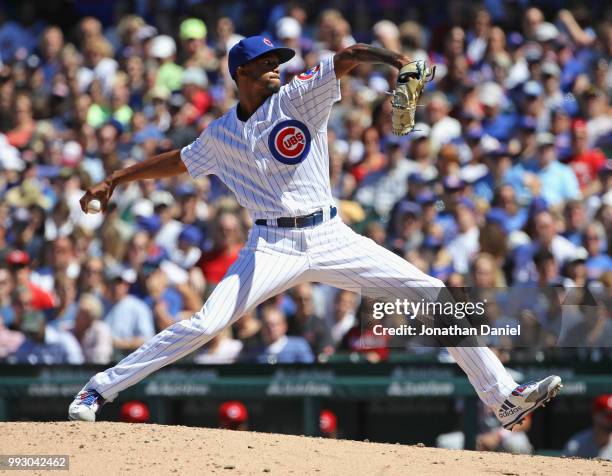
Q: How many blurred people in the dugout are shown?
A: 5